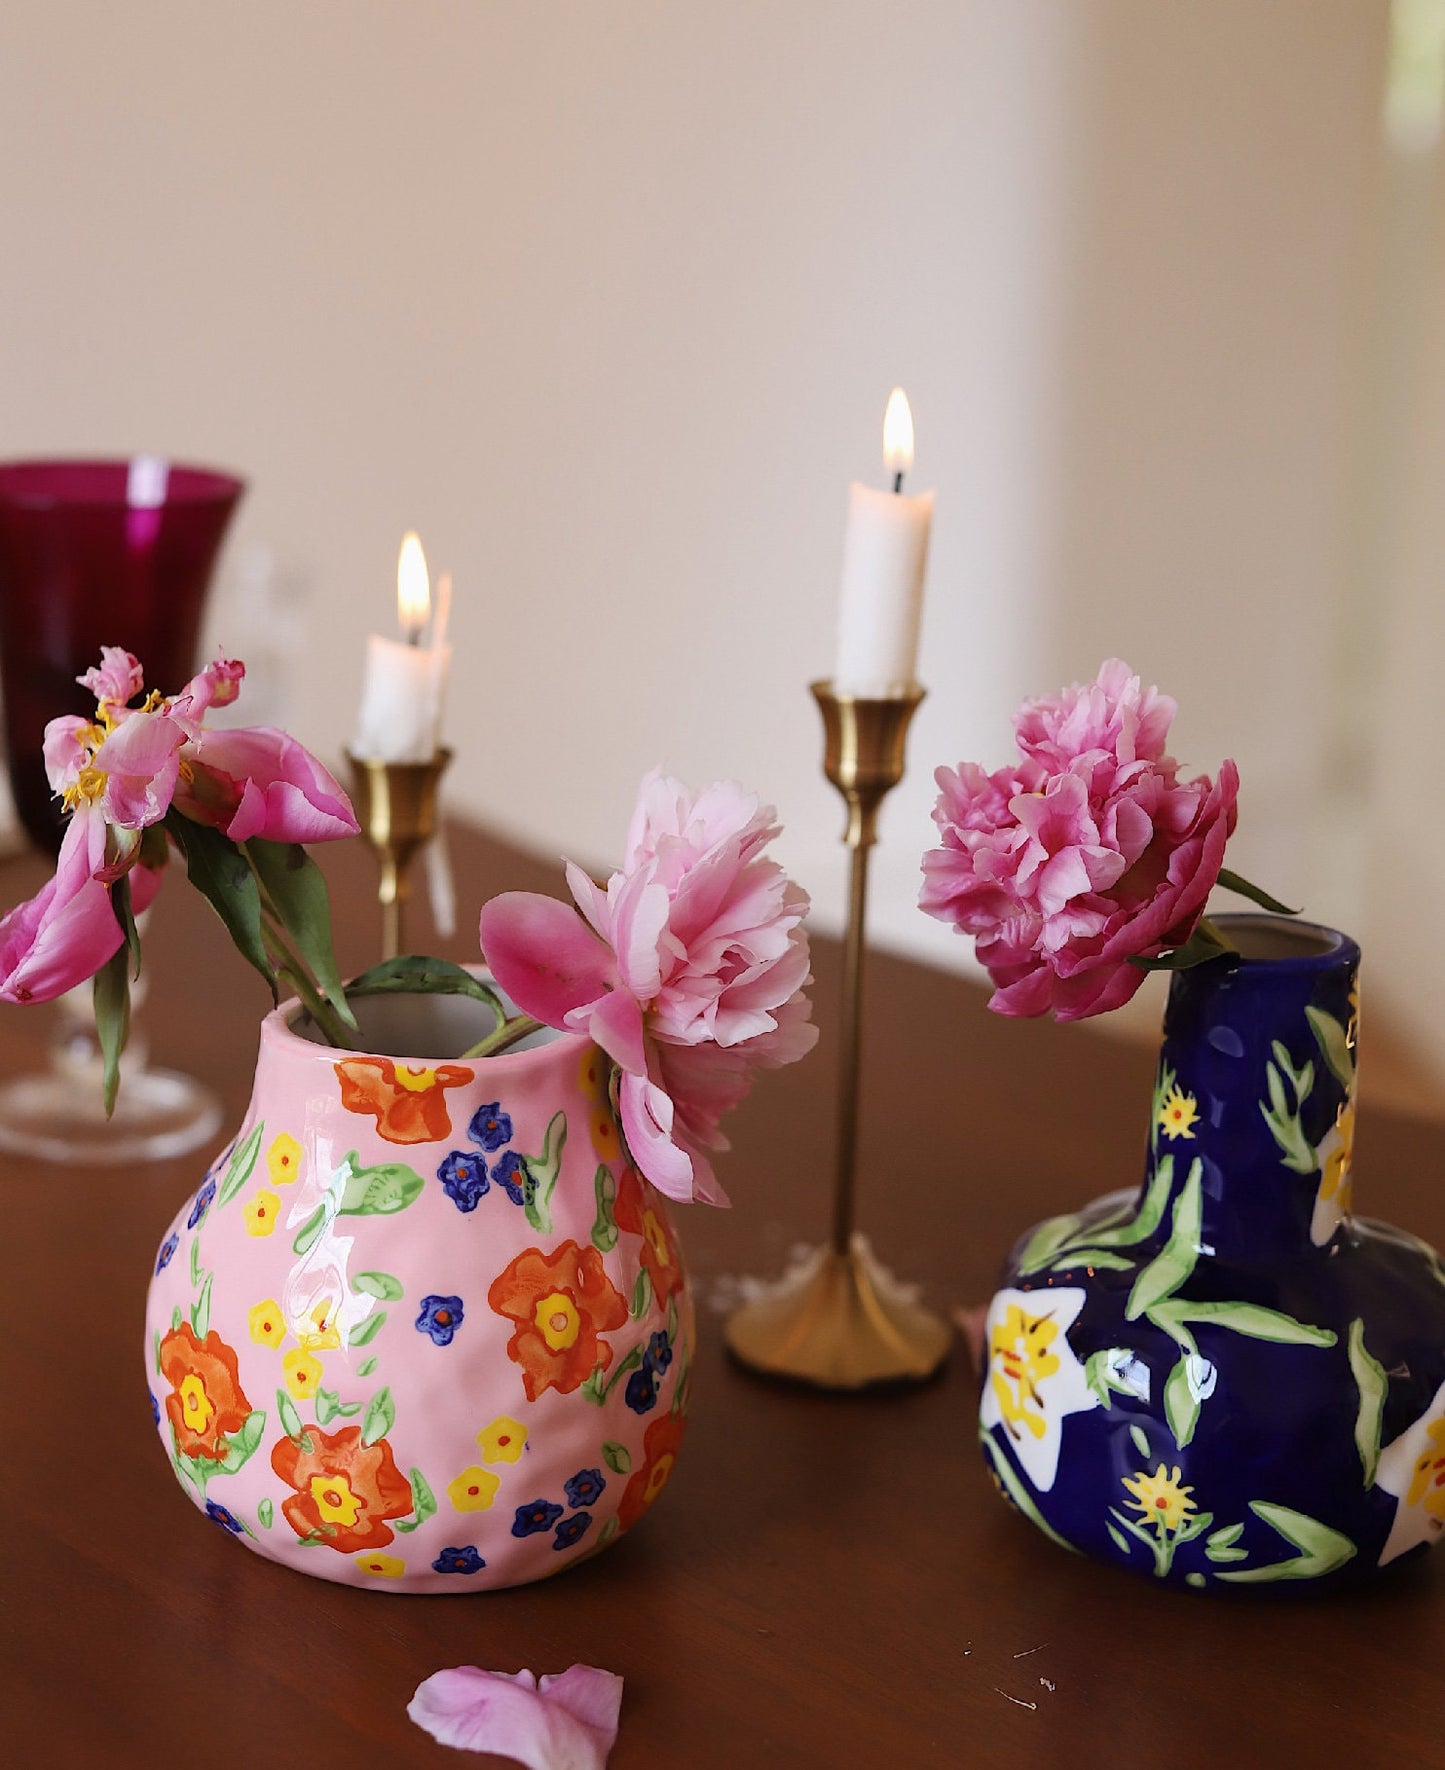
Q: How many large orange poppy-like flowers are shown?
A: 6